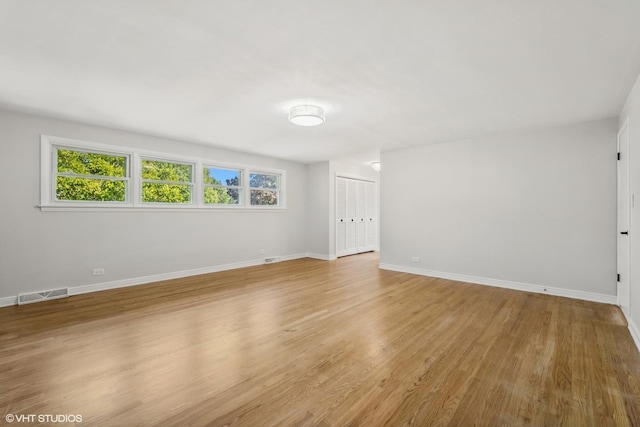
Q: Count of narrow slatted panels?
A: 4